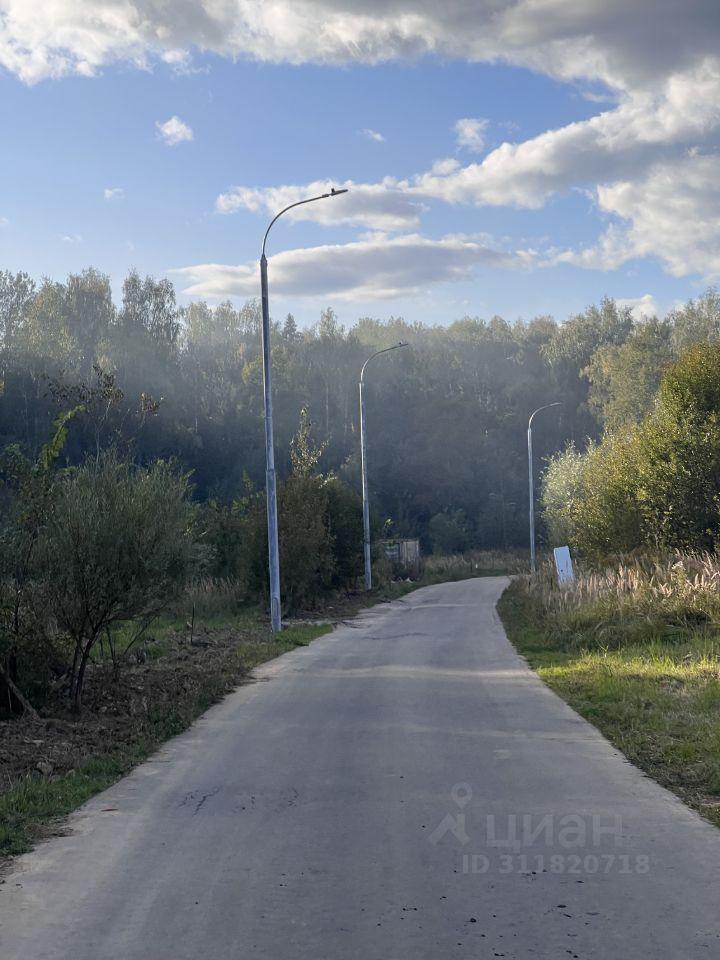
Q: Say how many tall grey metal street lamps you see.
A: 3